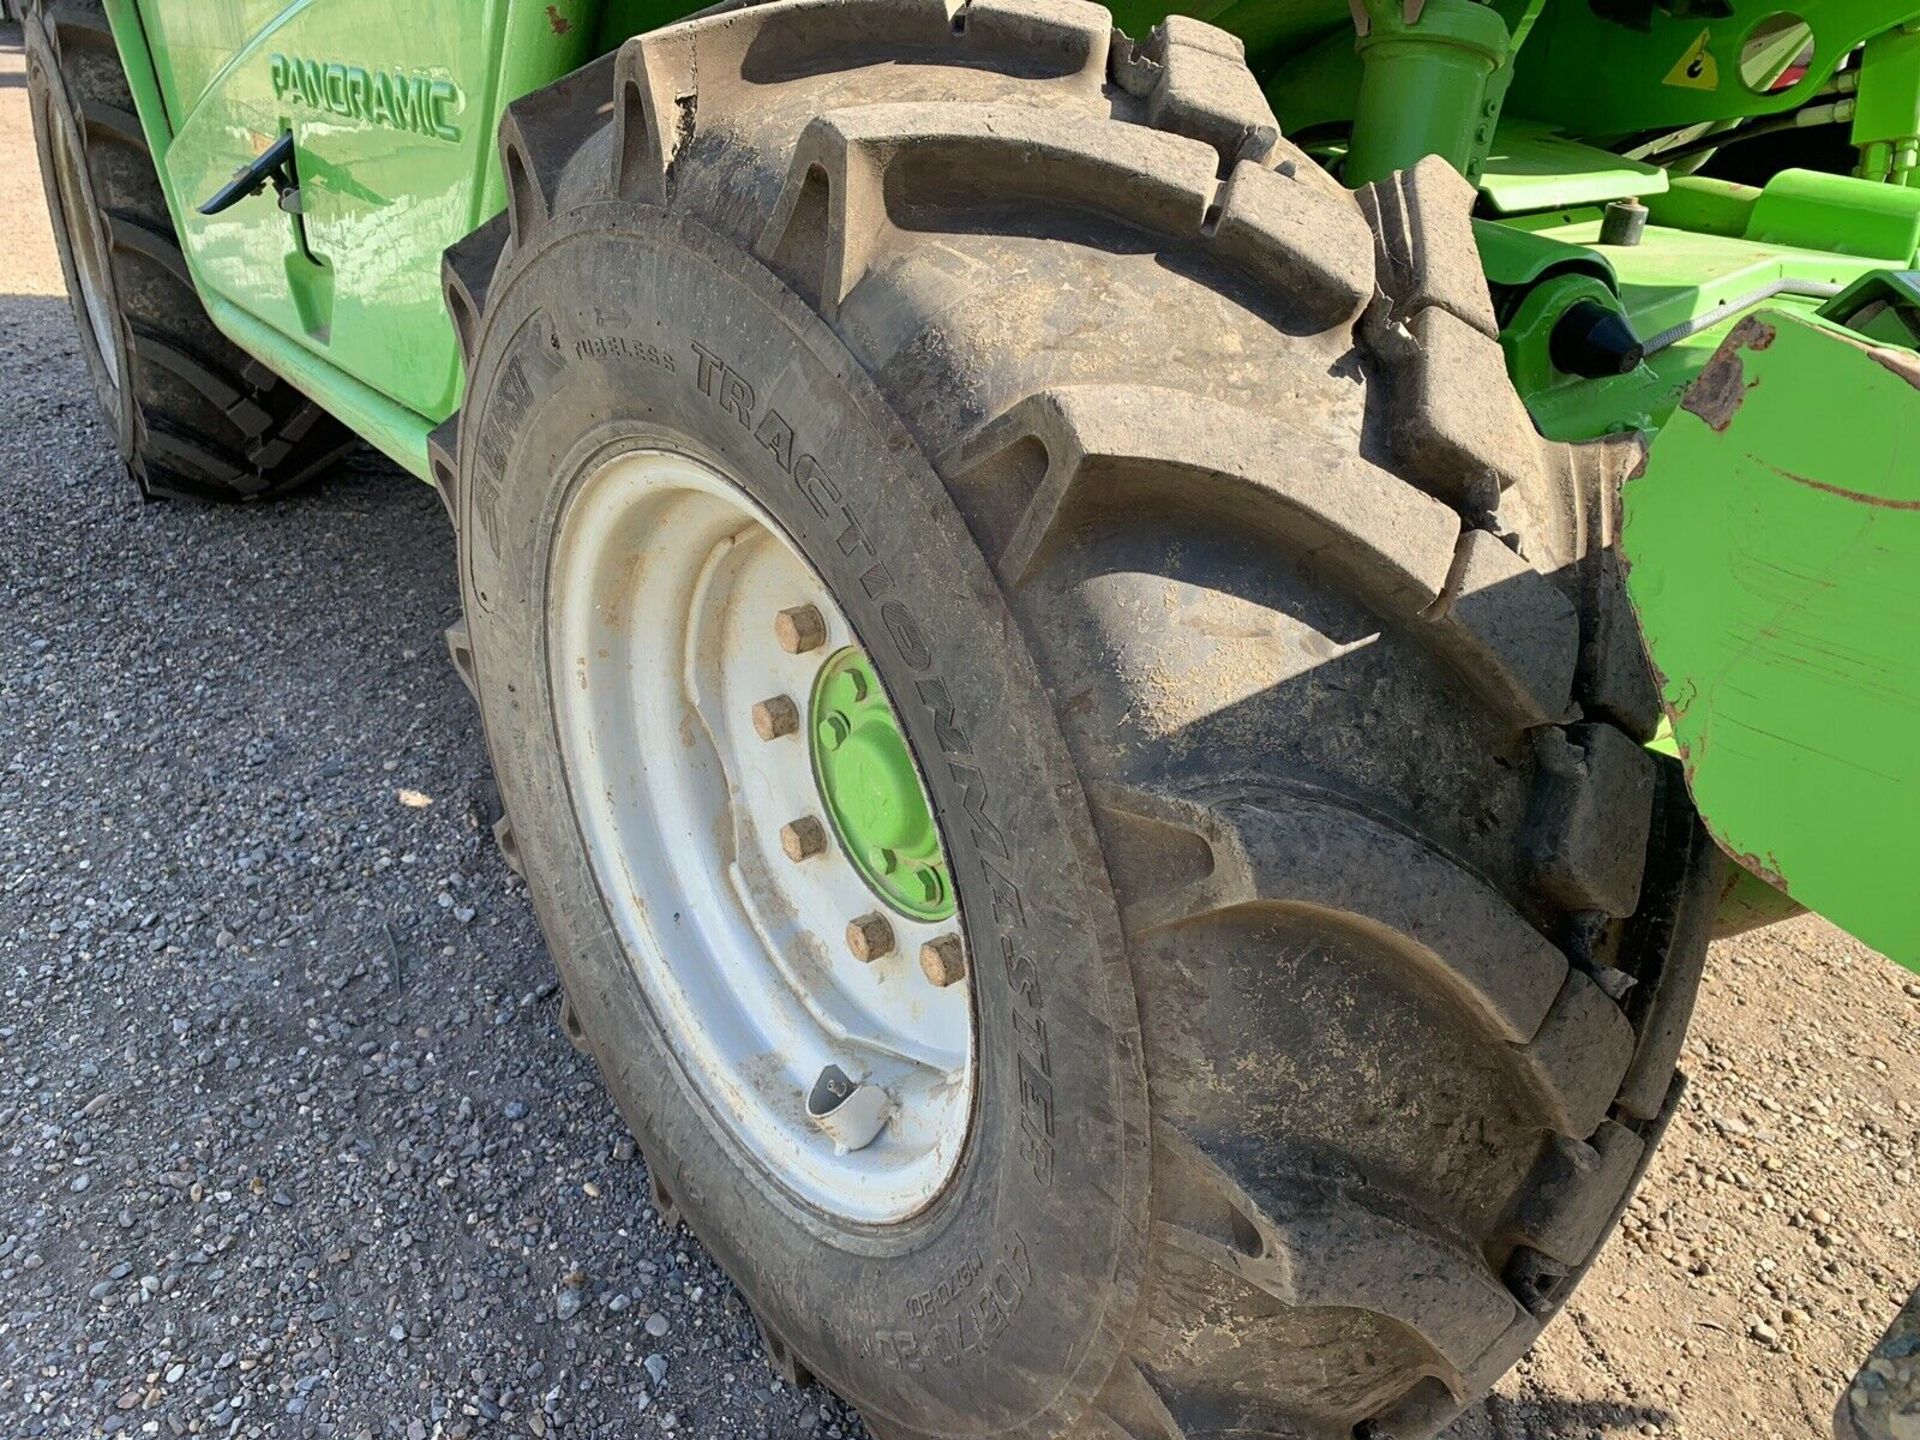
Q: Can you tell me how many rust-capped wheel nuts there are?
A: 5